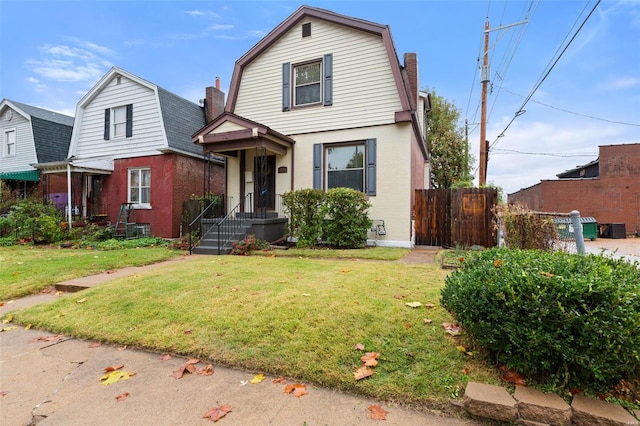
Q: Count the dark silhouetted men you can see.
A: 0